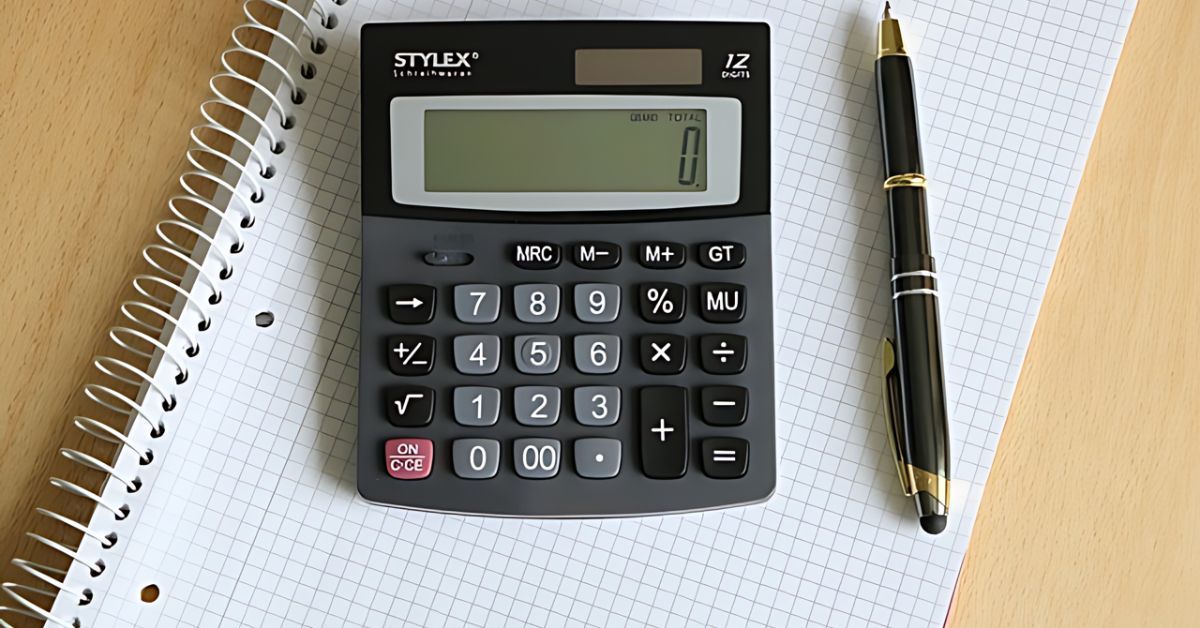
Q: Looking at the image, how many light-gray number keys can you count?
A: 11